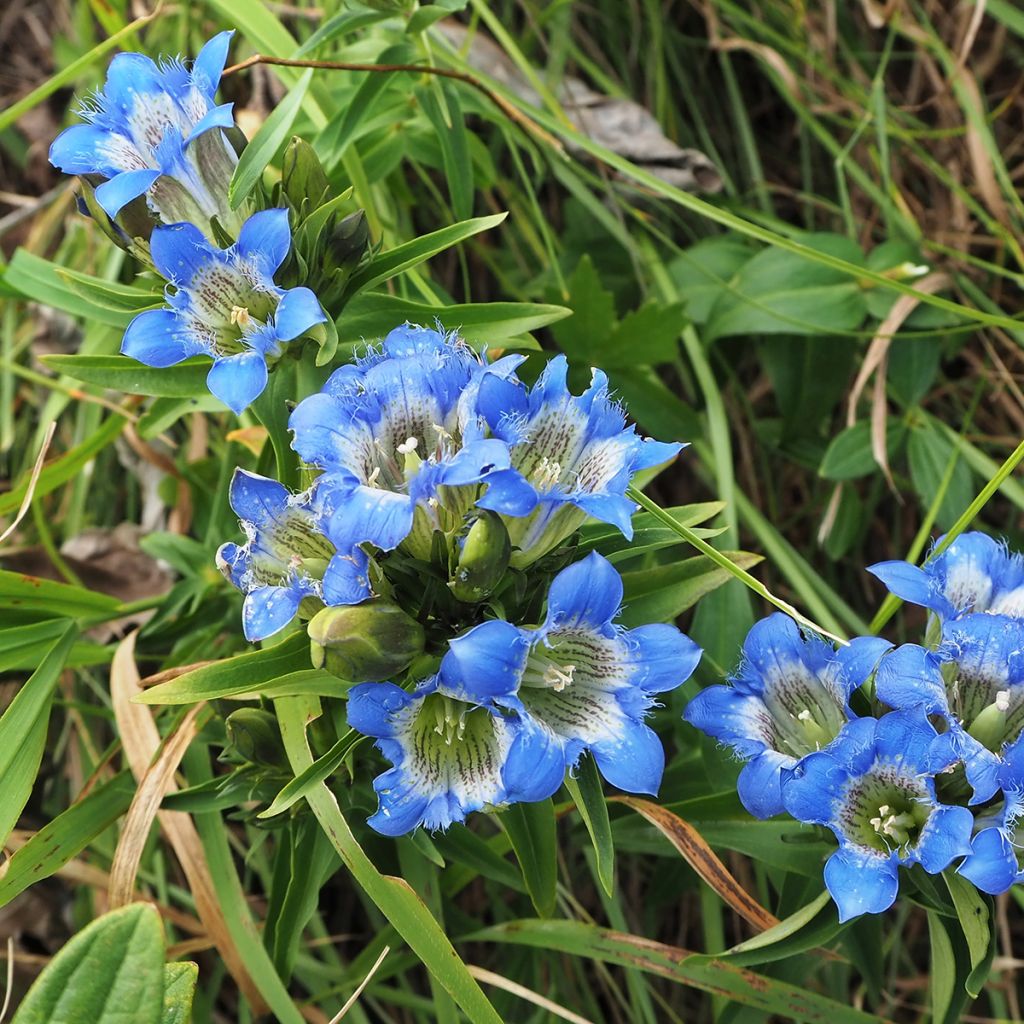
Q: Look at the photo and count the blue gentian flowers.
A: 12